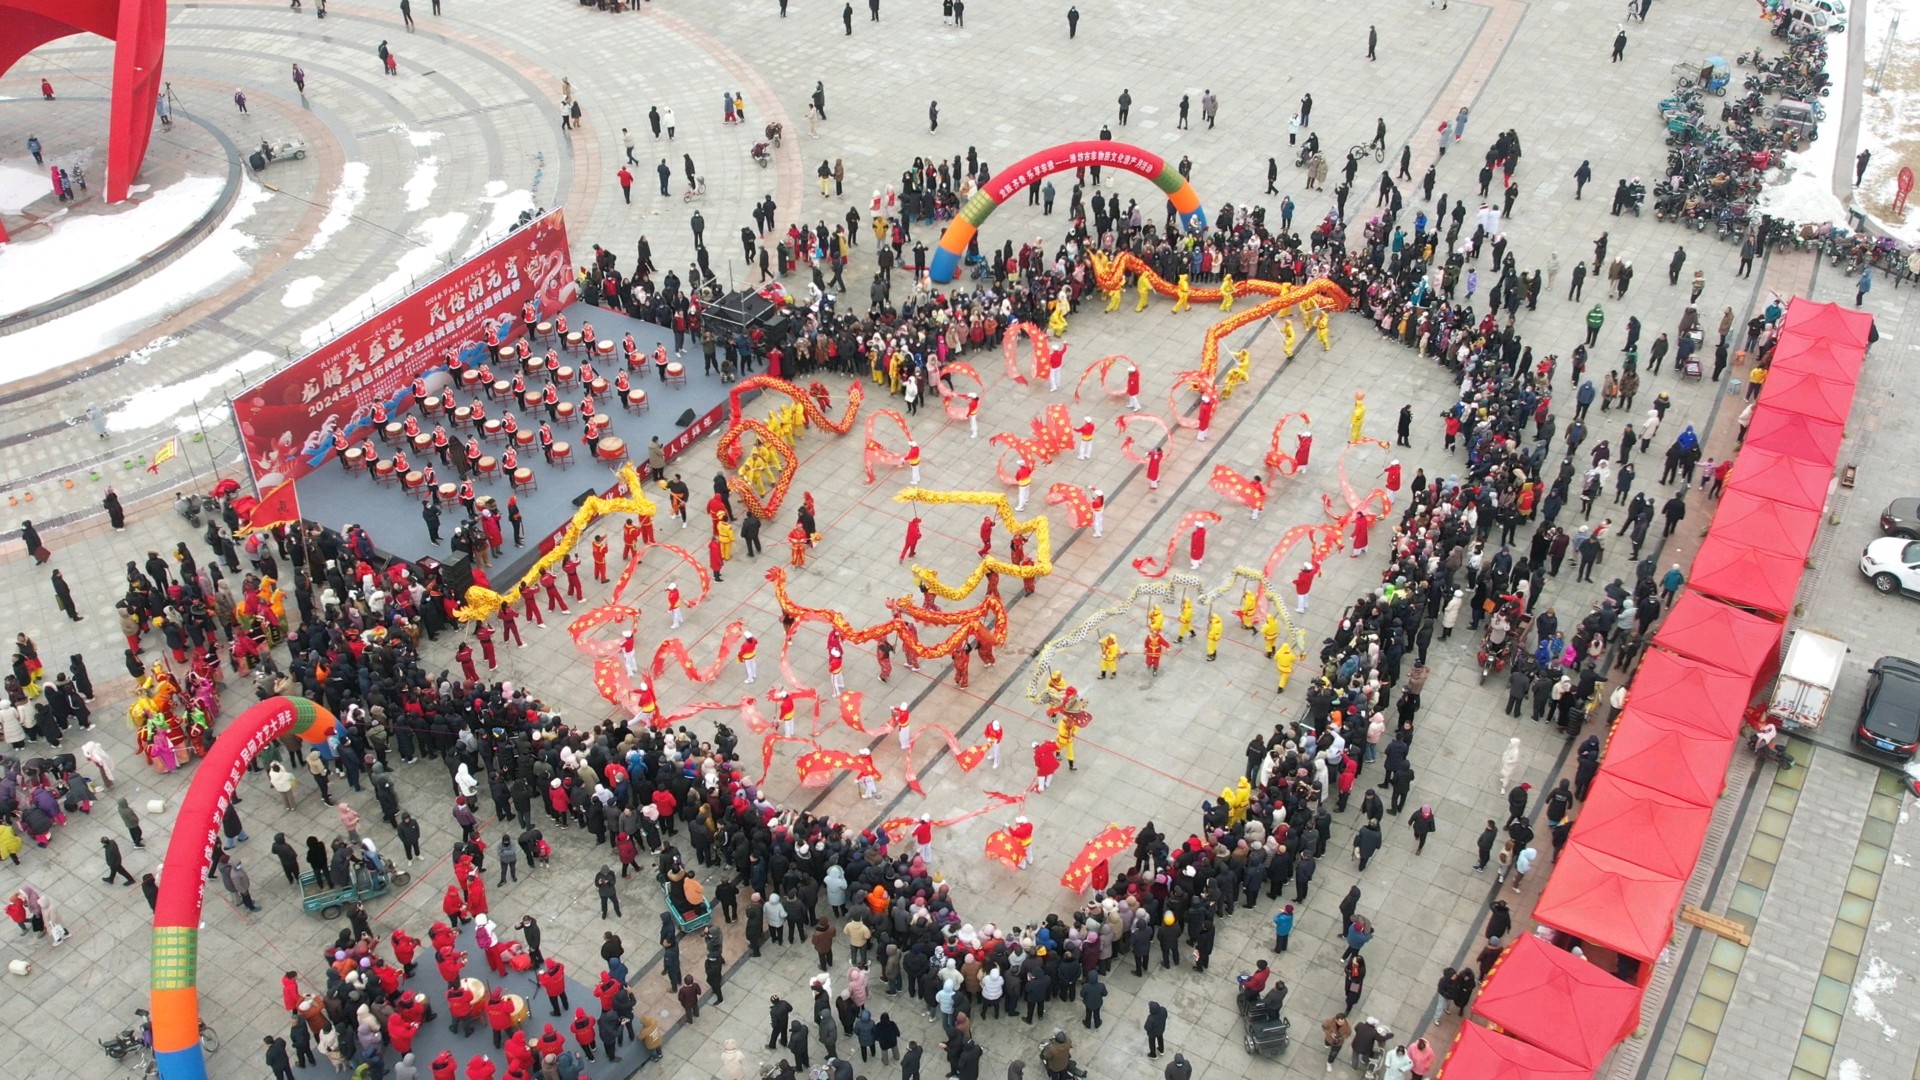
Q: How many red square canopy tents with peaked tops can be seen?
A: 14